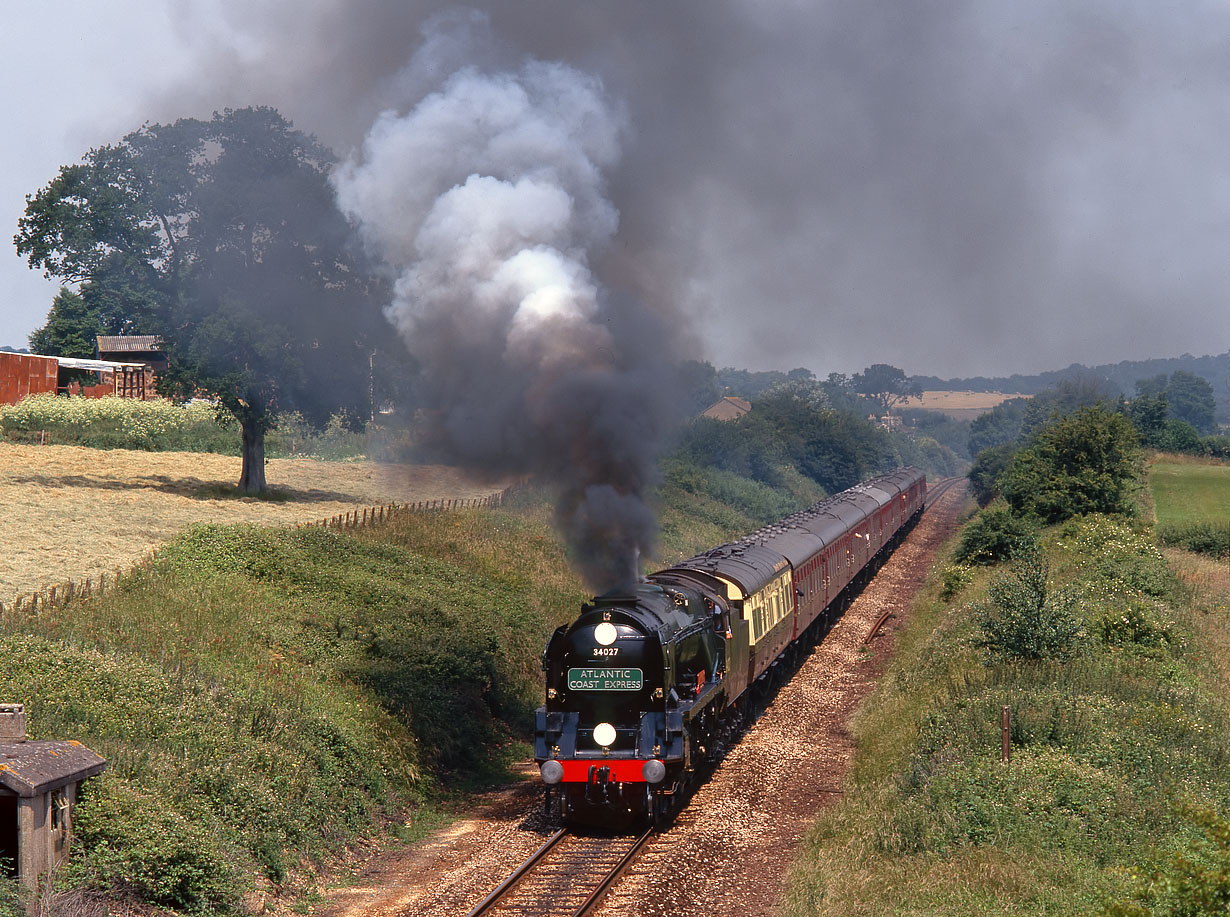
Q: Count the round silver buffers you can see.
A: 2